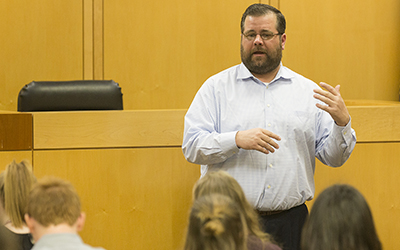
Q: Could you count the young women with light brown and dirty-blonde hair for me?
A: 3